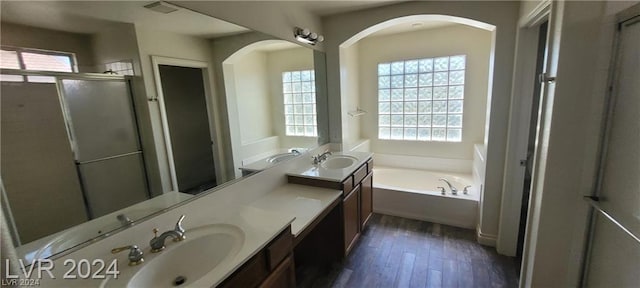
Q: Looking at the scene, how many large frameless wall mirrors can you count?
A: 1